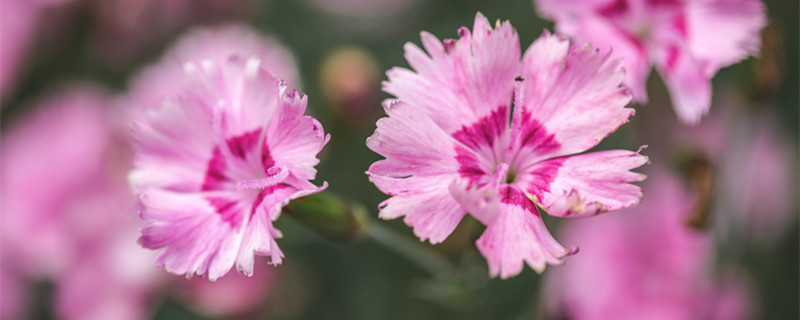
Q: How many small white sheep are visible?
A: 0